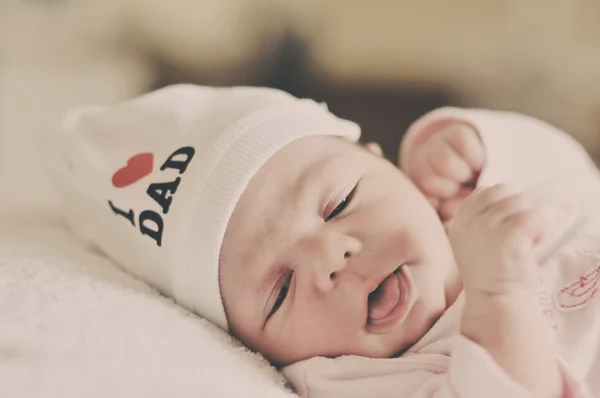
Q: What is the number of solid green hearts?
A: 0